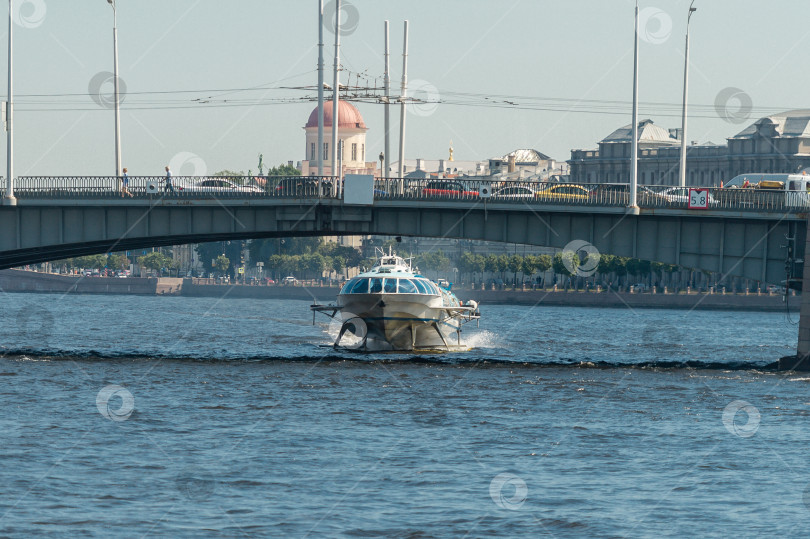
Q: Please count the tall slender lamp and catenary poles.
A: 8